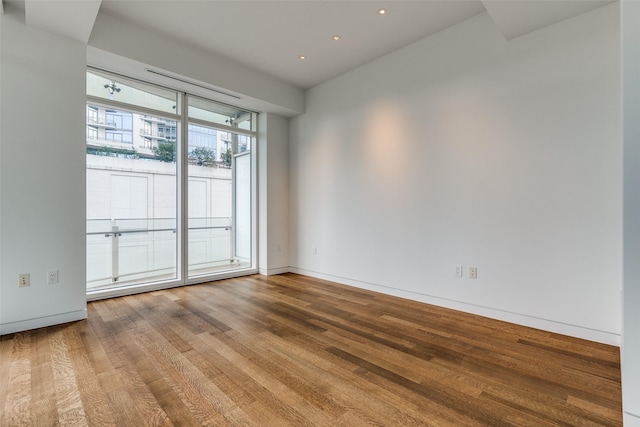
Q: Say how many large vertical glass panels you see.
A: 2